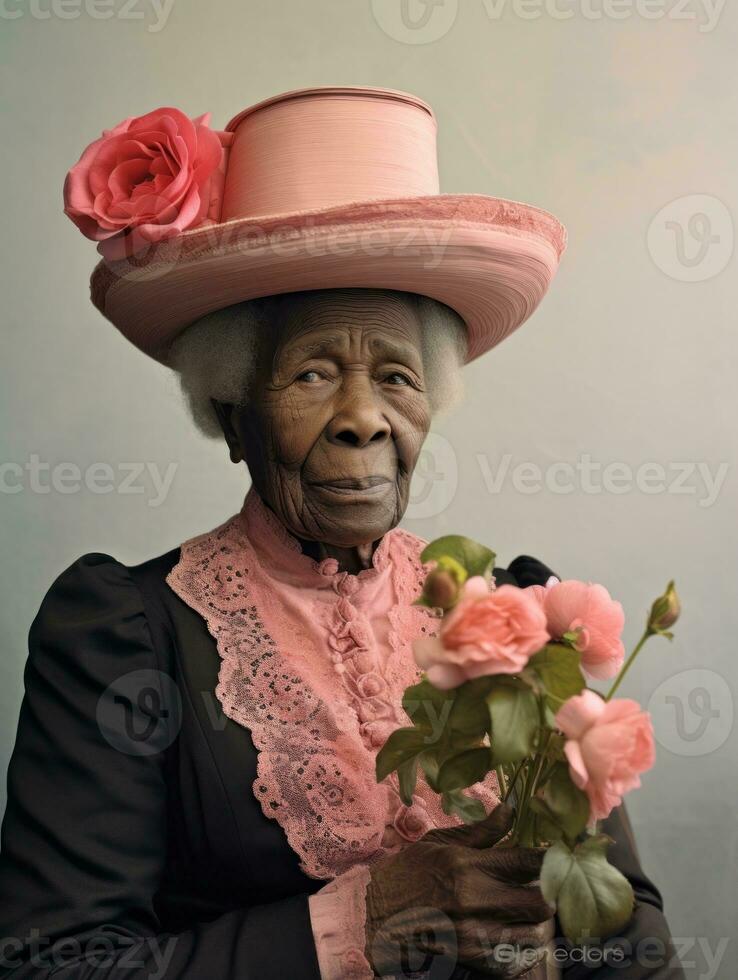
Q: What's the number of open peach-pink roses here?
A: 3